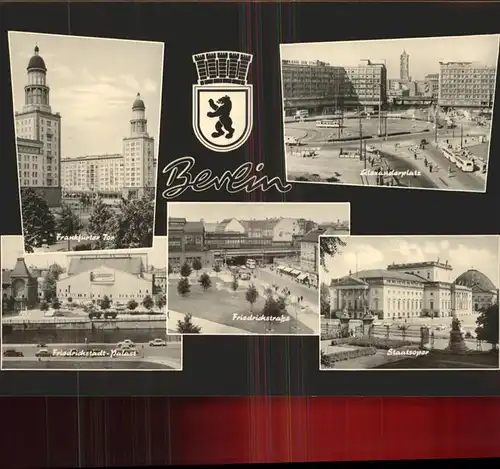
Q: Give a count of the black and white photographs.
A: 5